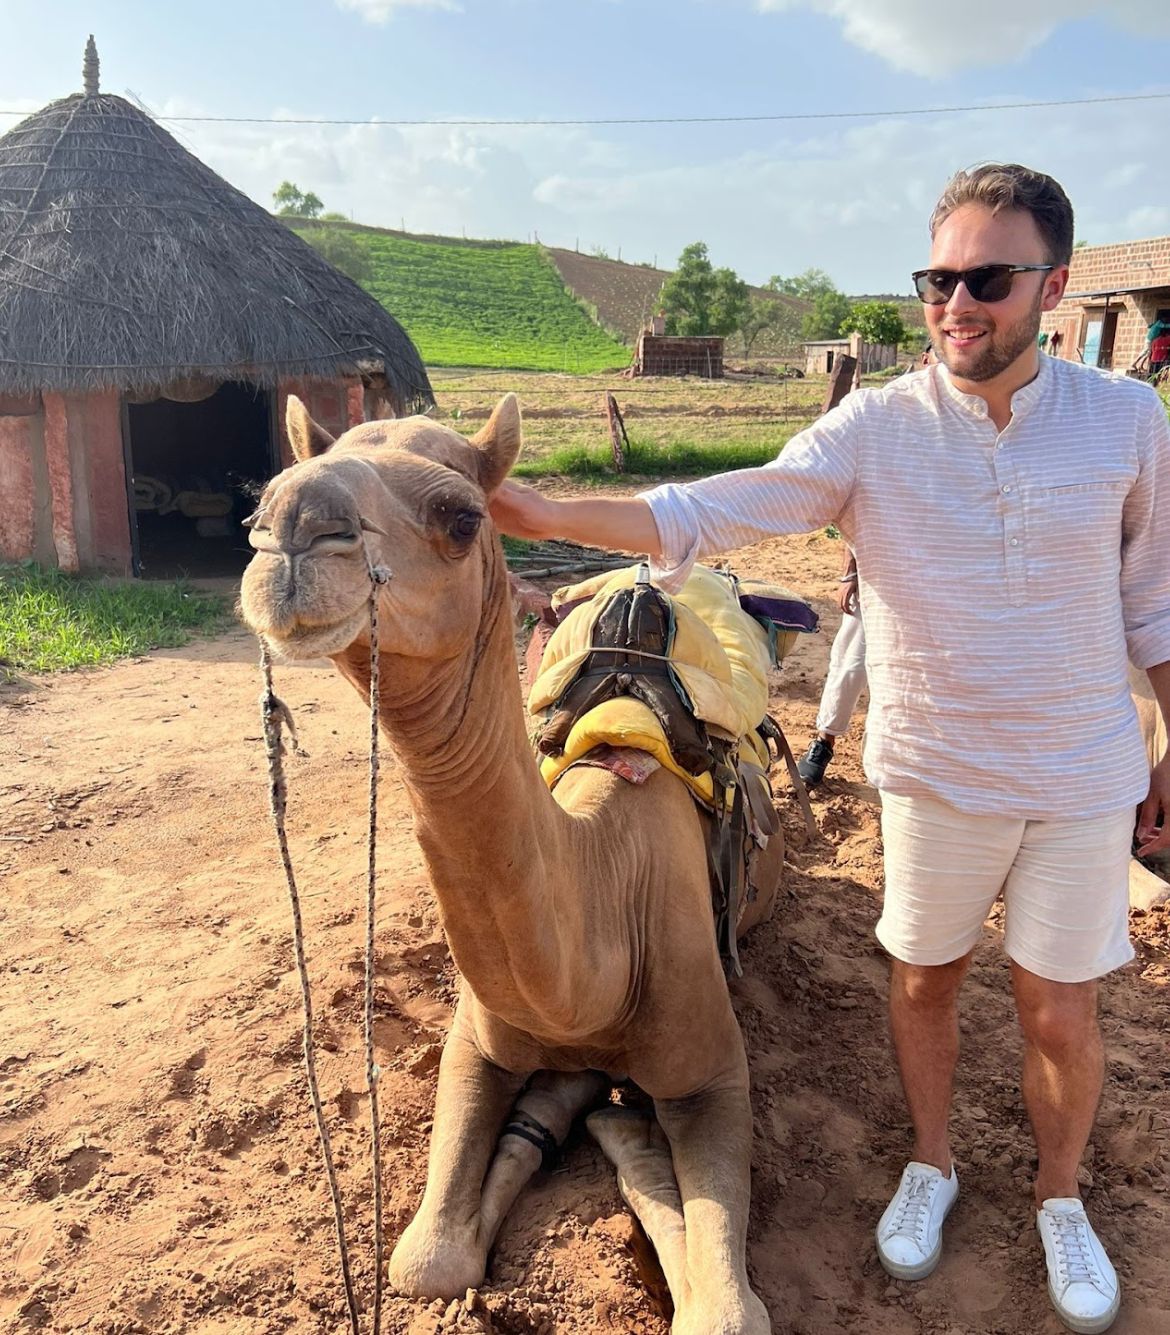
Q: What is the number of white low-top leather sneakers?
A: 2